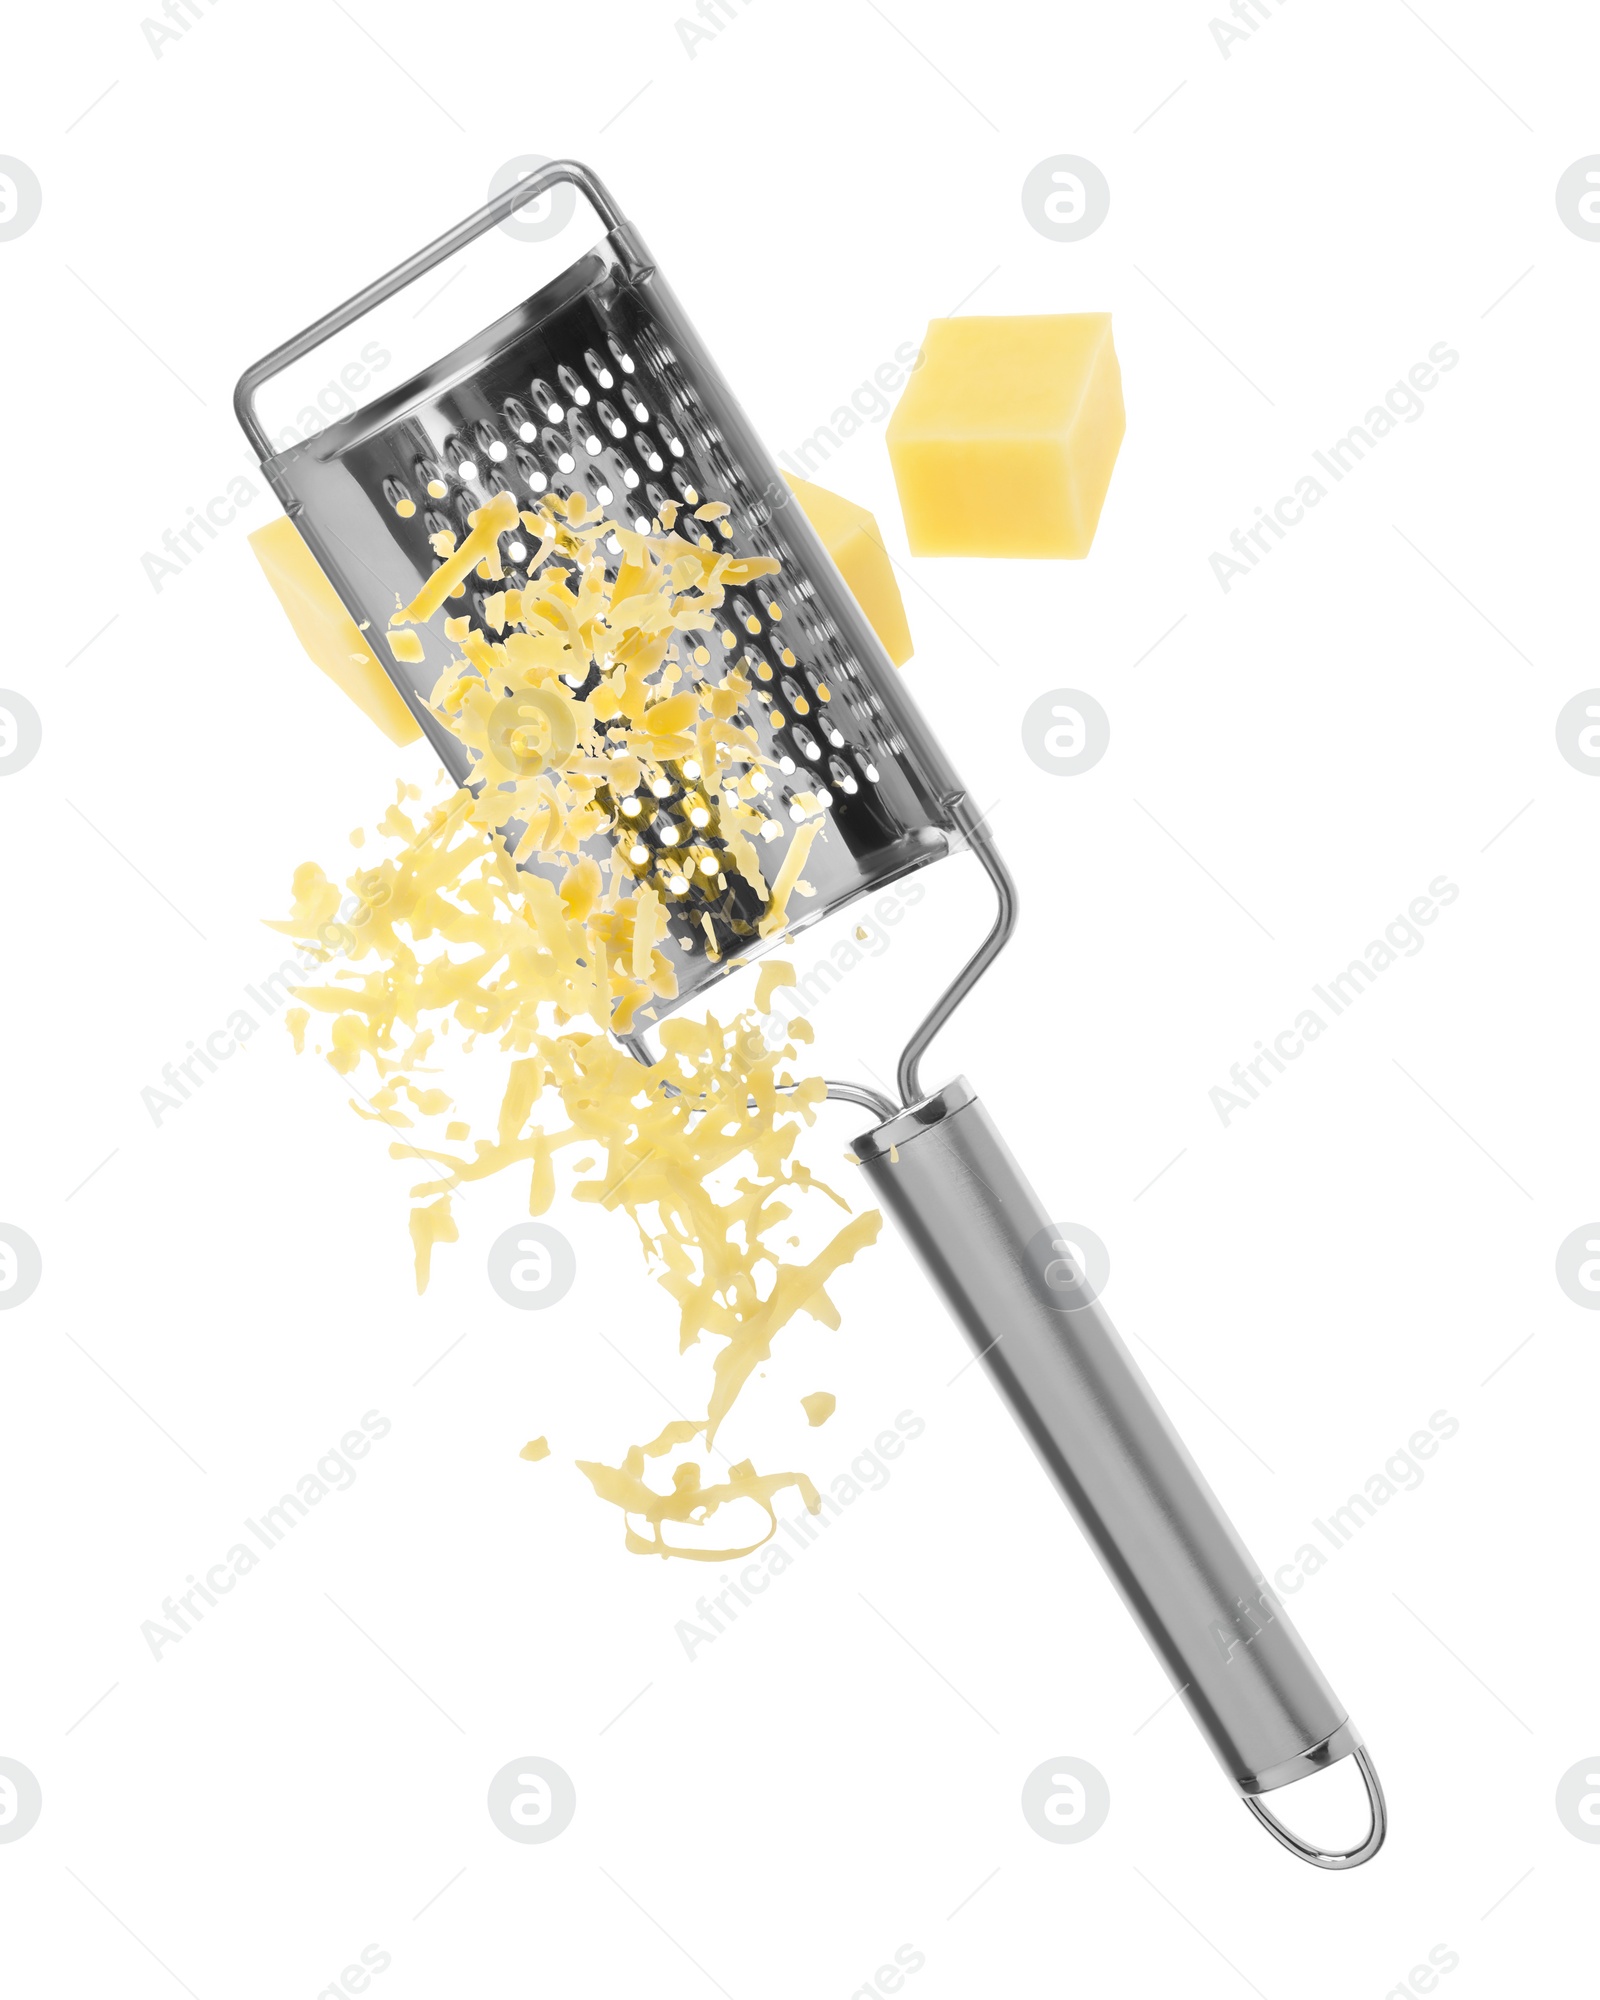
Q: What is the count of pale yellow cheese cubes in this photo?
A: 3